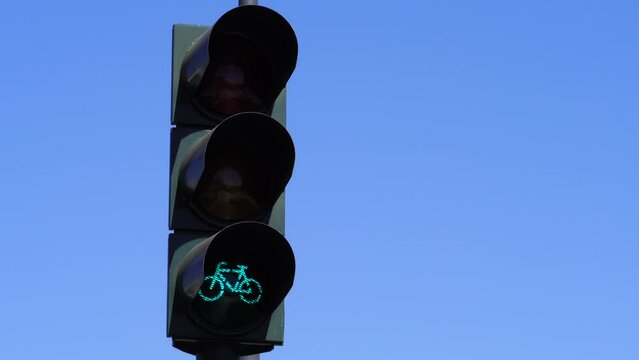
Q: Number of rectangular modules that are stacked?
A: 3